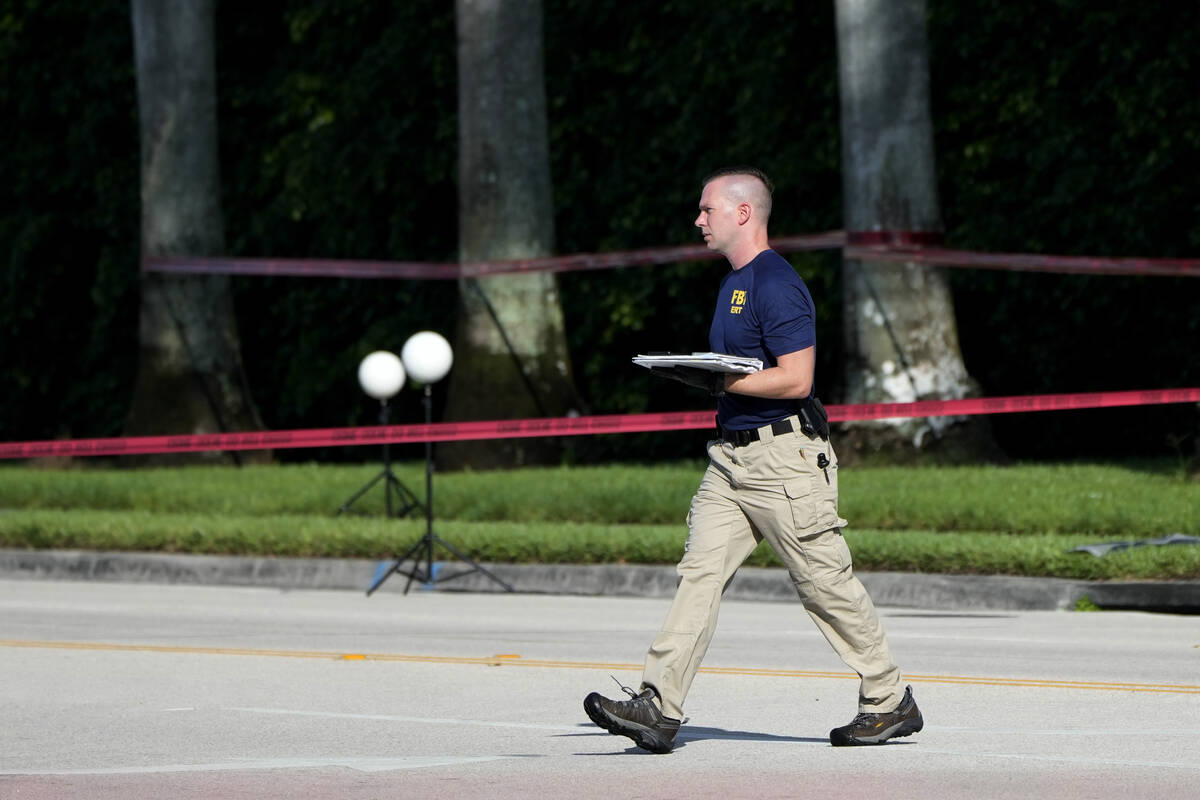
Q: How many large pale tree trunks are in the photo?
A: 3